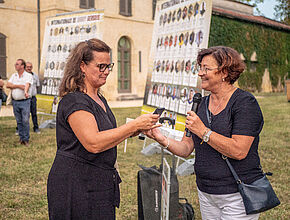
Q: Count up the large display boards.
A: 2